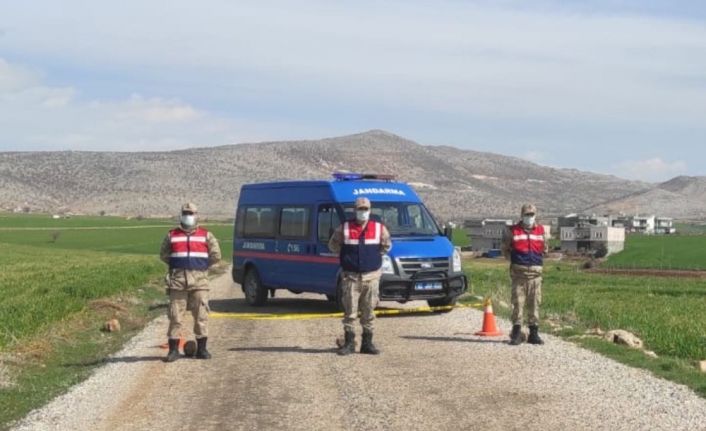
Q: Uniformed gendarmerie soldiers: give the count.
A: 3